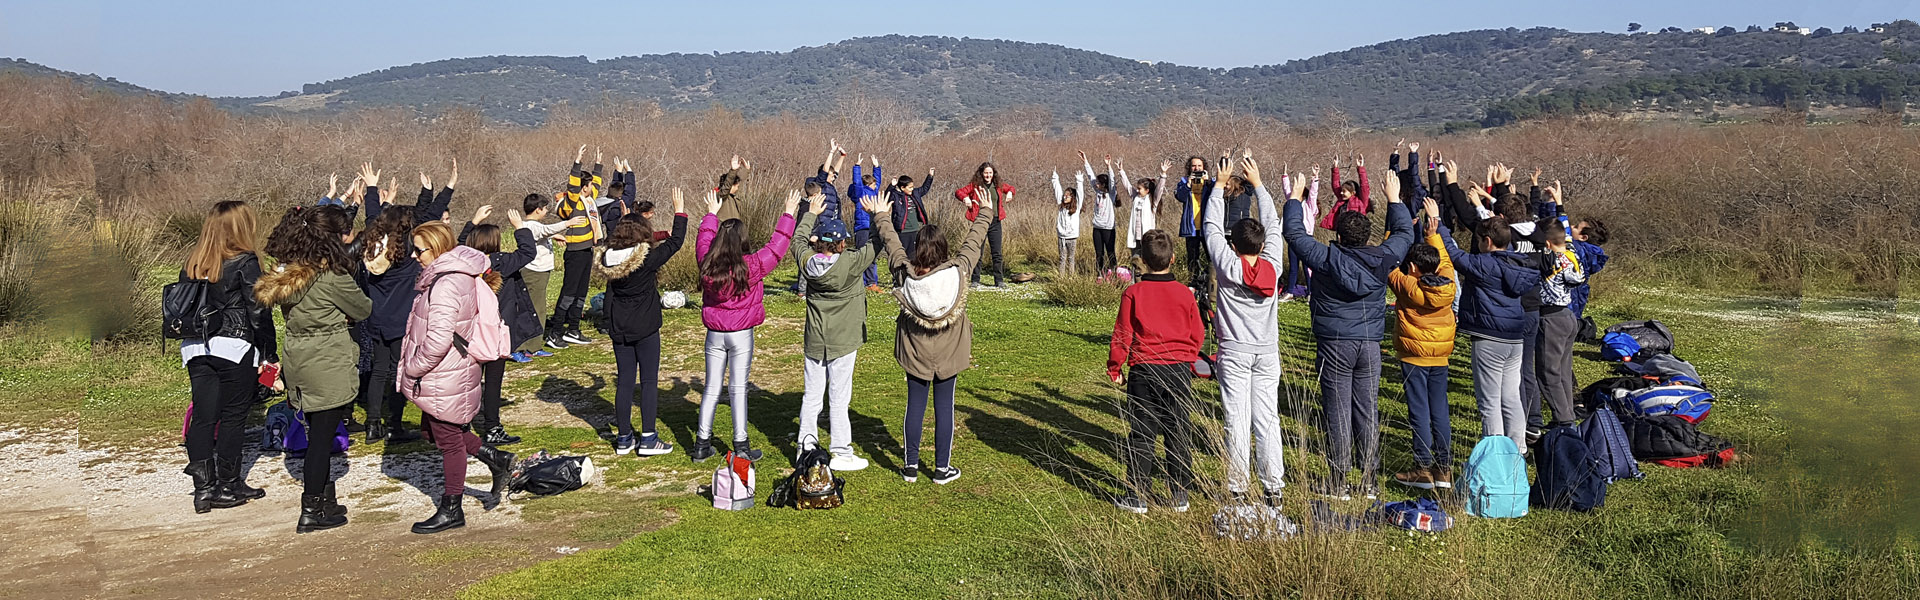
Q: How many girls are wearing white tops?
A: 3